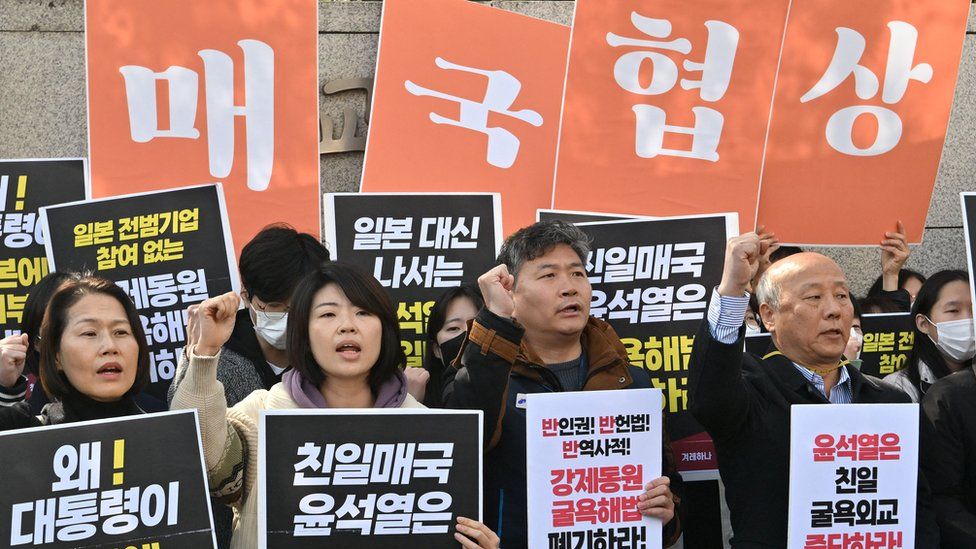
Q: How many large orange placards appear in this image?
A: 4